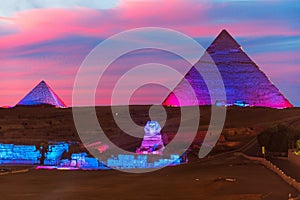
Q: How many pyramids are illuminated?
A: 2